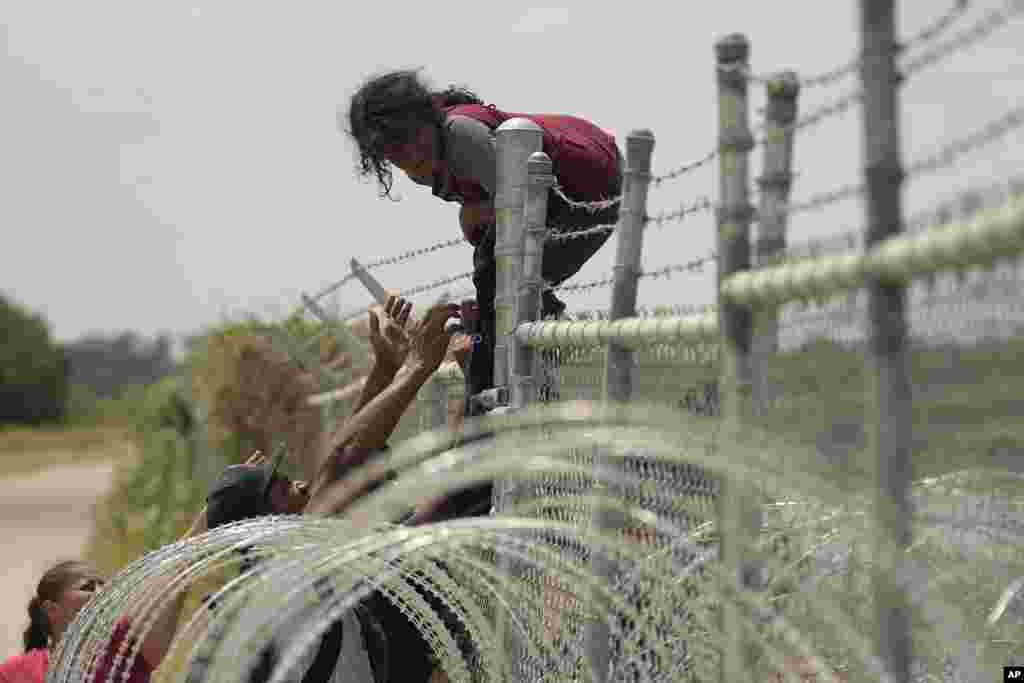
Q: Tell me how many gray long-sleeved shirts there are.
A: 1